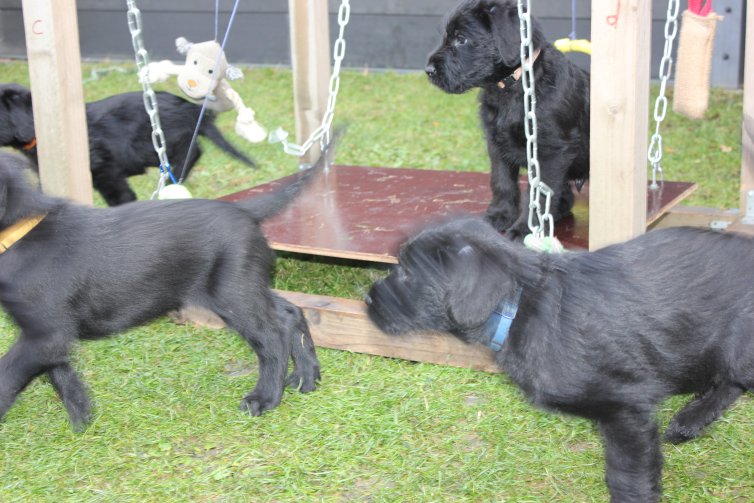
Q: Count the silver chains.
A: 4